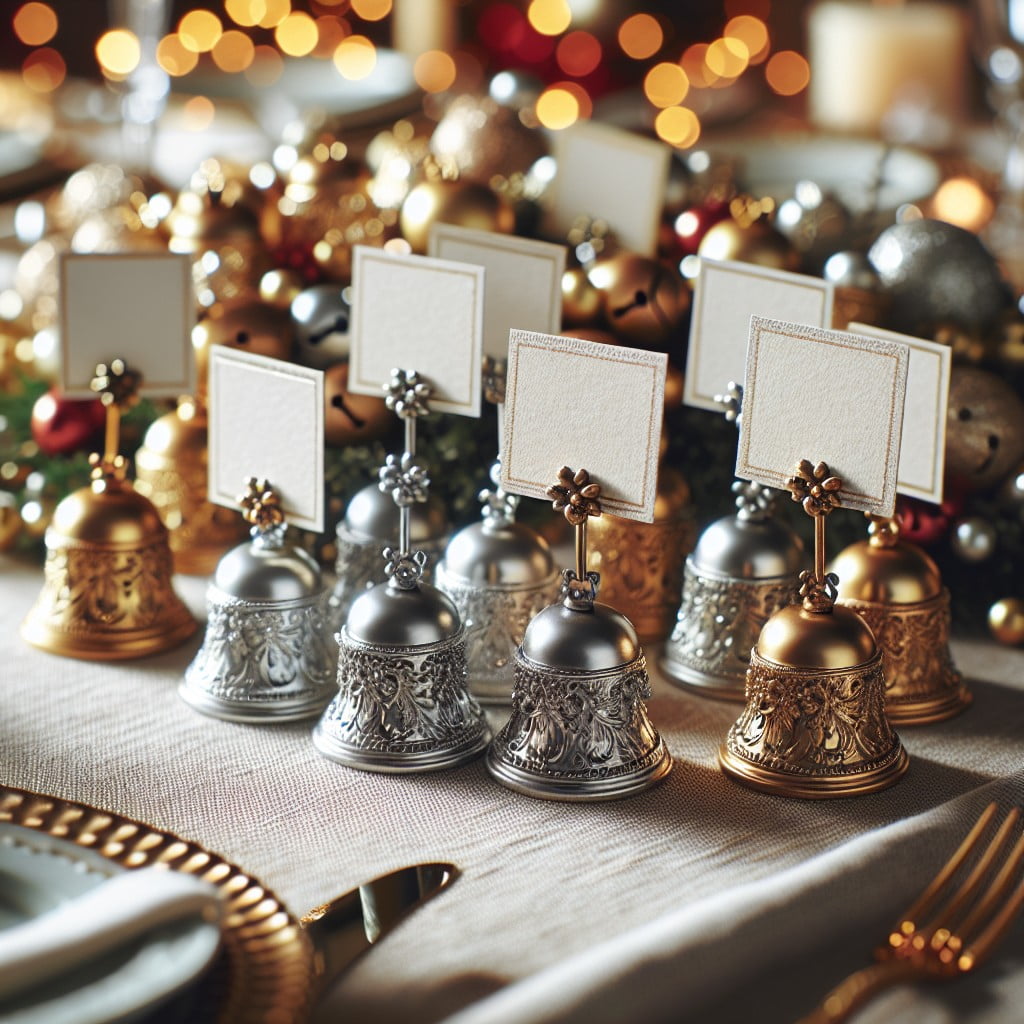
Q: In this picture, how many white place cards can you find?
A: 9